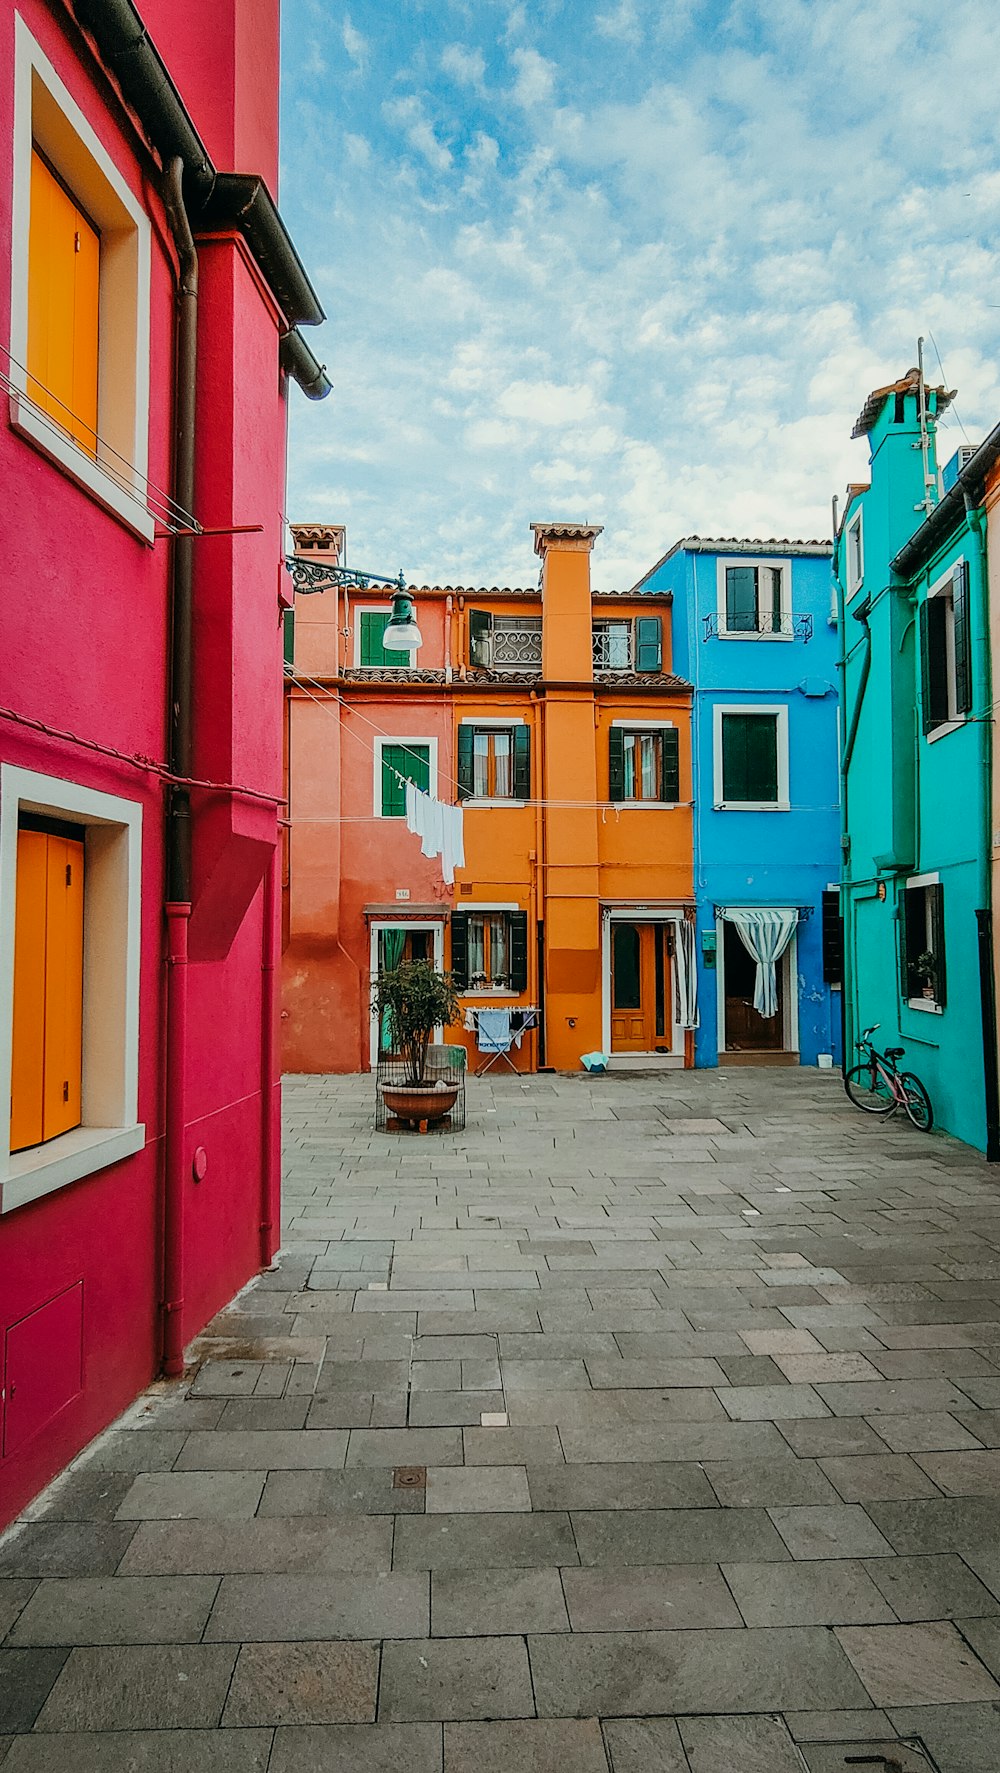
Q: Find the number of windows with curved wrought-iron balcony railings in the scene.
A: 3